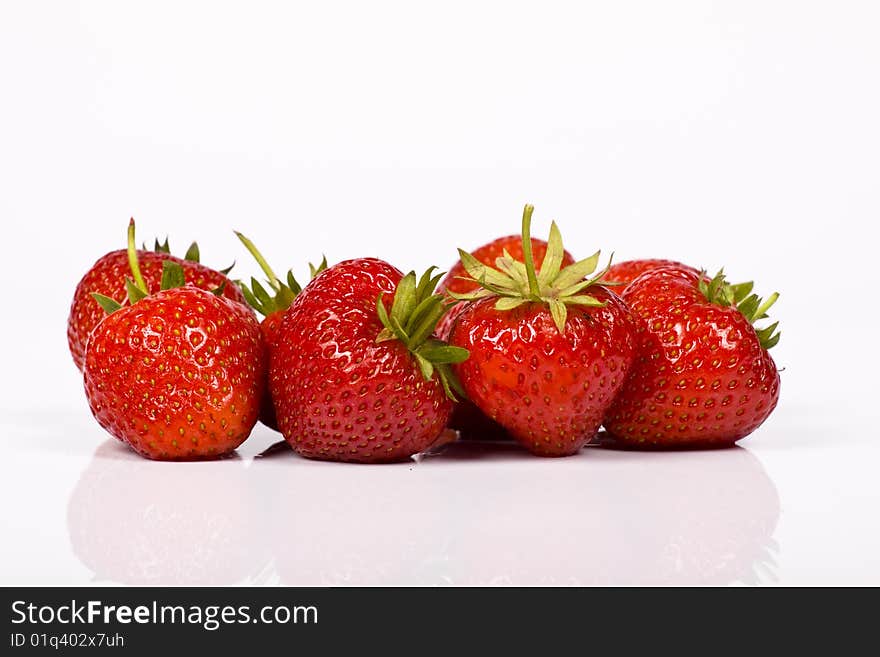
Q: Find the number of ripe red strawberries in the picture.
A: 8